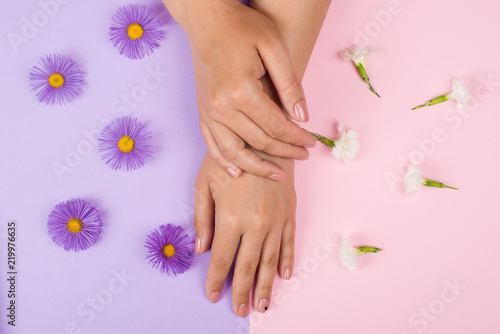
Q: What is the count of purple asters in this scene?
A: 5